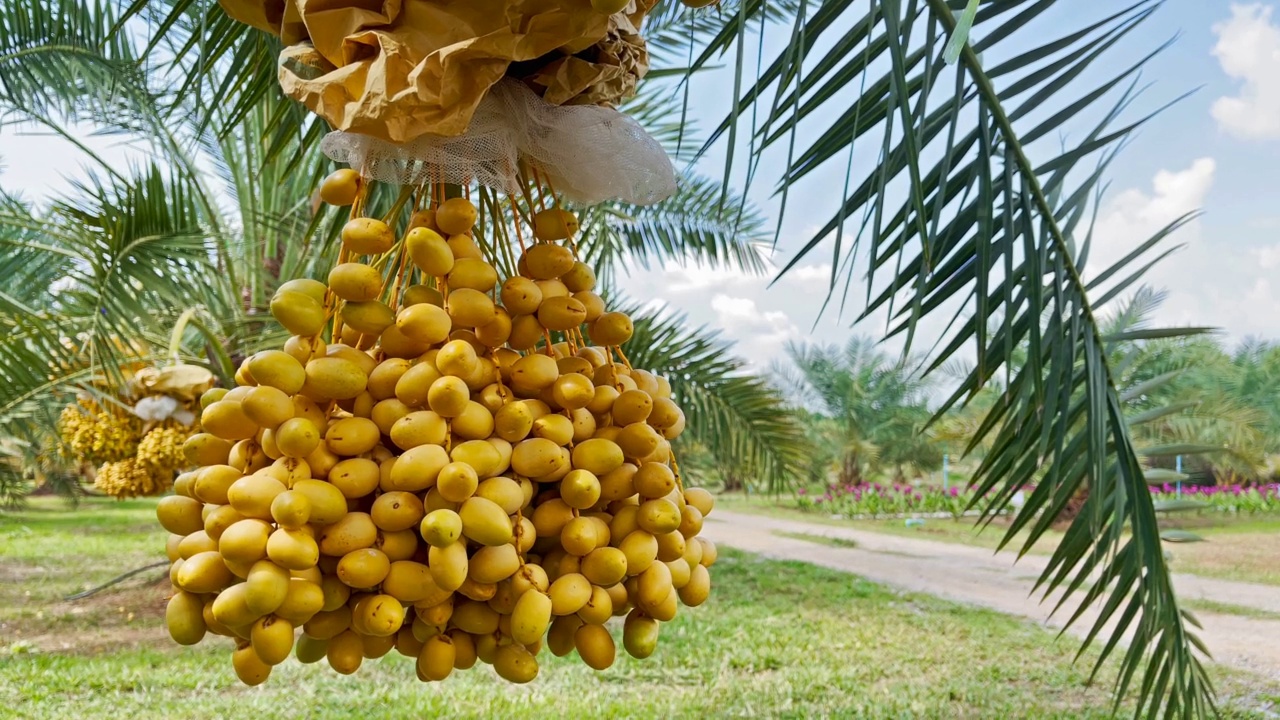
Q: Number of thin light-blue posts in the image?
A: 2